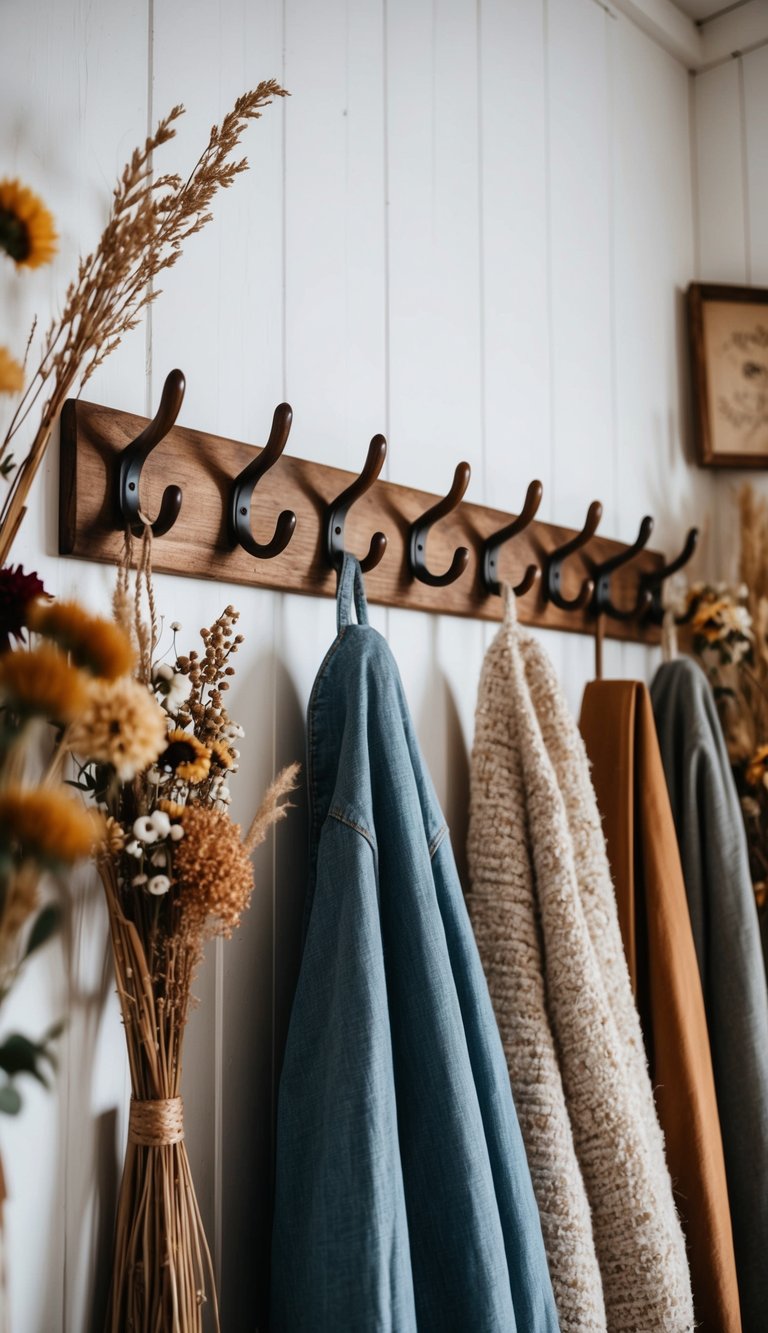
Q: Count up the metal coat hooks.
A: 8